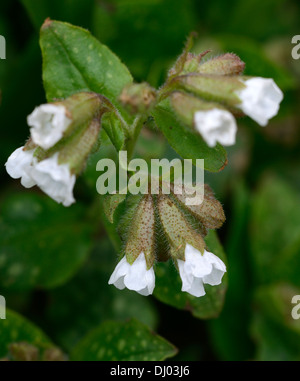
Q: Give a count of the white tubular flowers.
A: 7